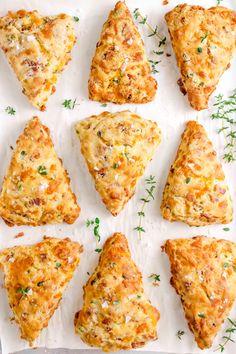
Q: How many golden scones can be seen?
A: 9